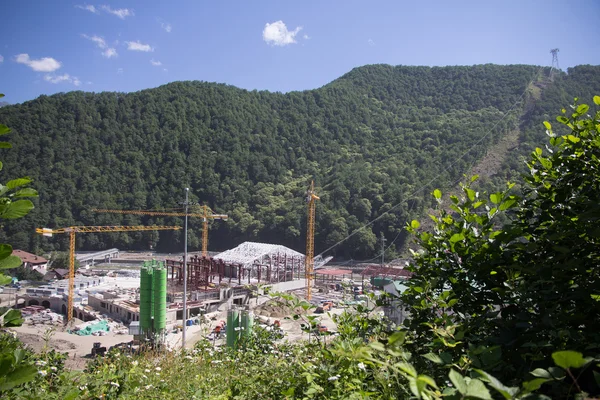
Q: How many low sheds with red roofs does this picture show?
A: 2